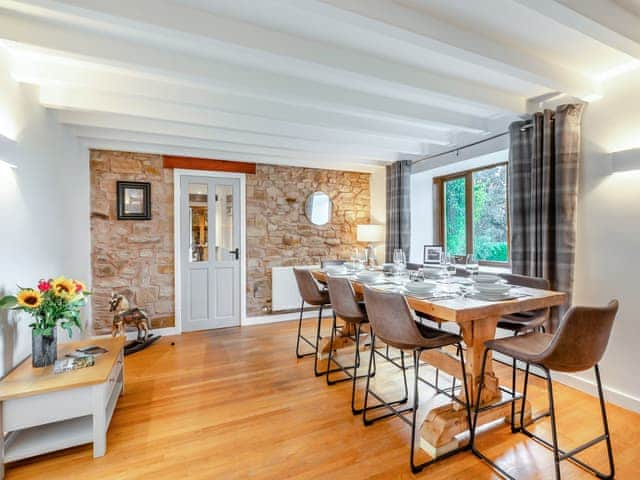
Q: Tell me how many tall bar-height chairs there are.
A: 8